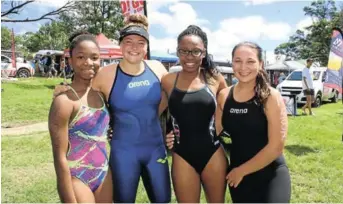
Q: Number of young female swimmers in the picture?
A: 4